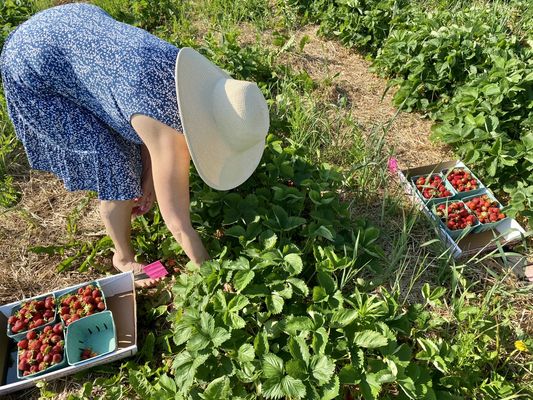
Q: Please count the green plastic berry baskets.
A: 8